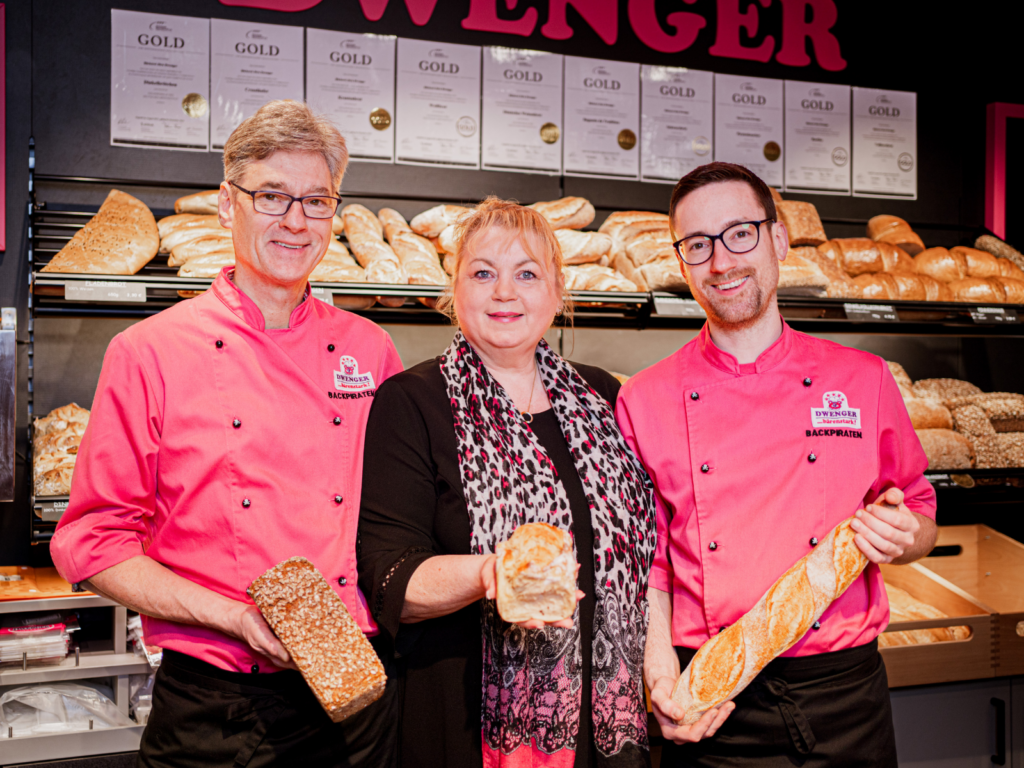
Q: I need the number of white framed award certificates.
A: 10